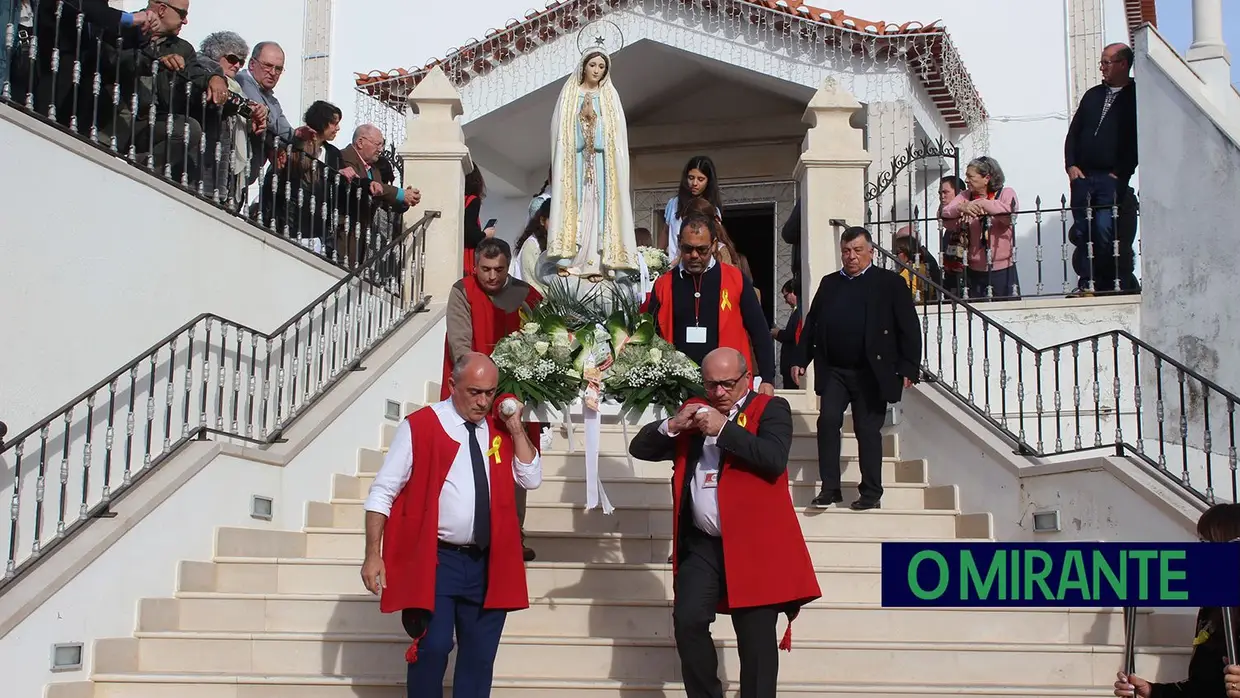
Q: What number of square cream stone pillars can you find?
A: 2